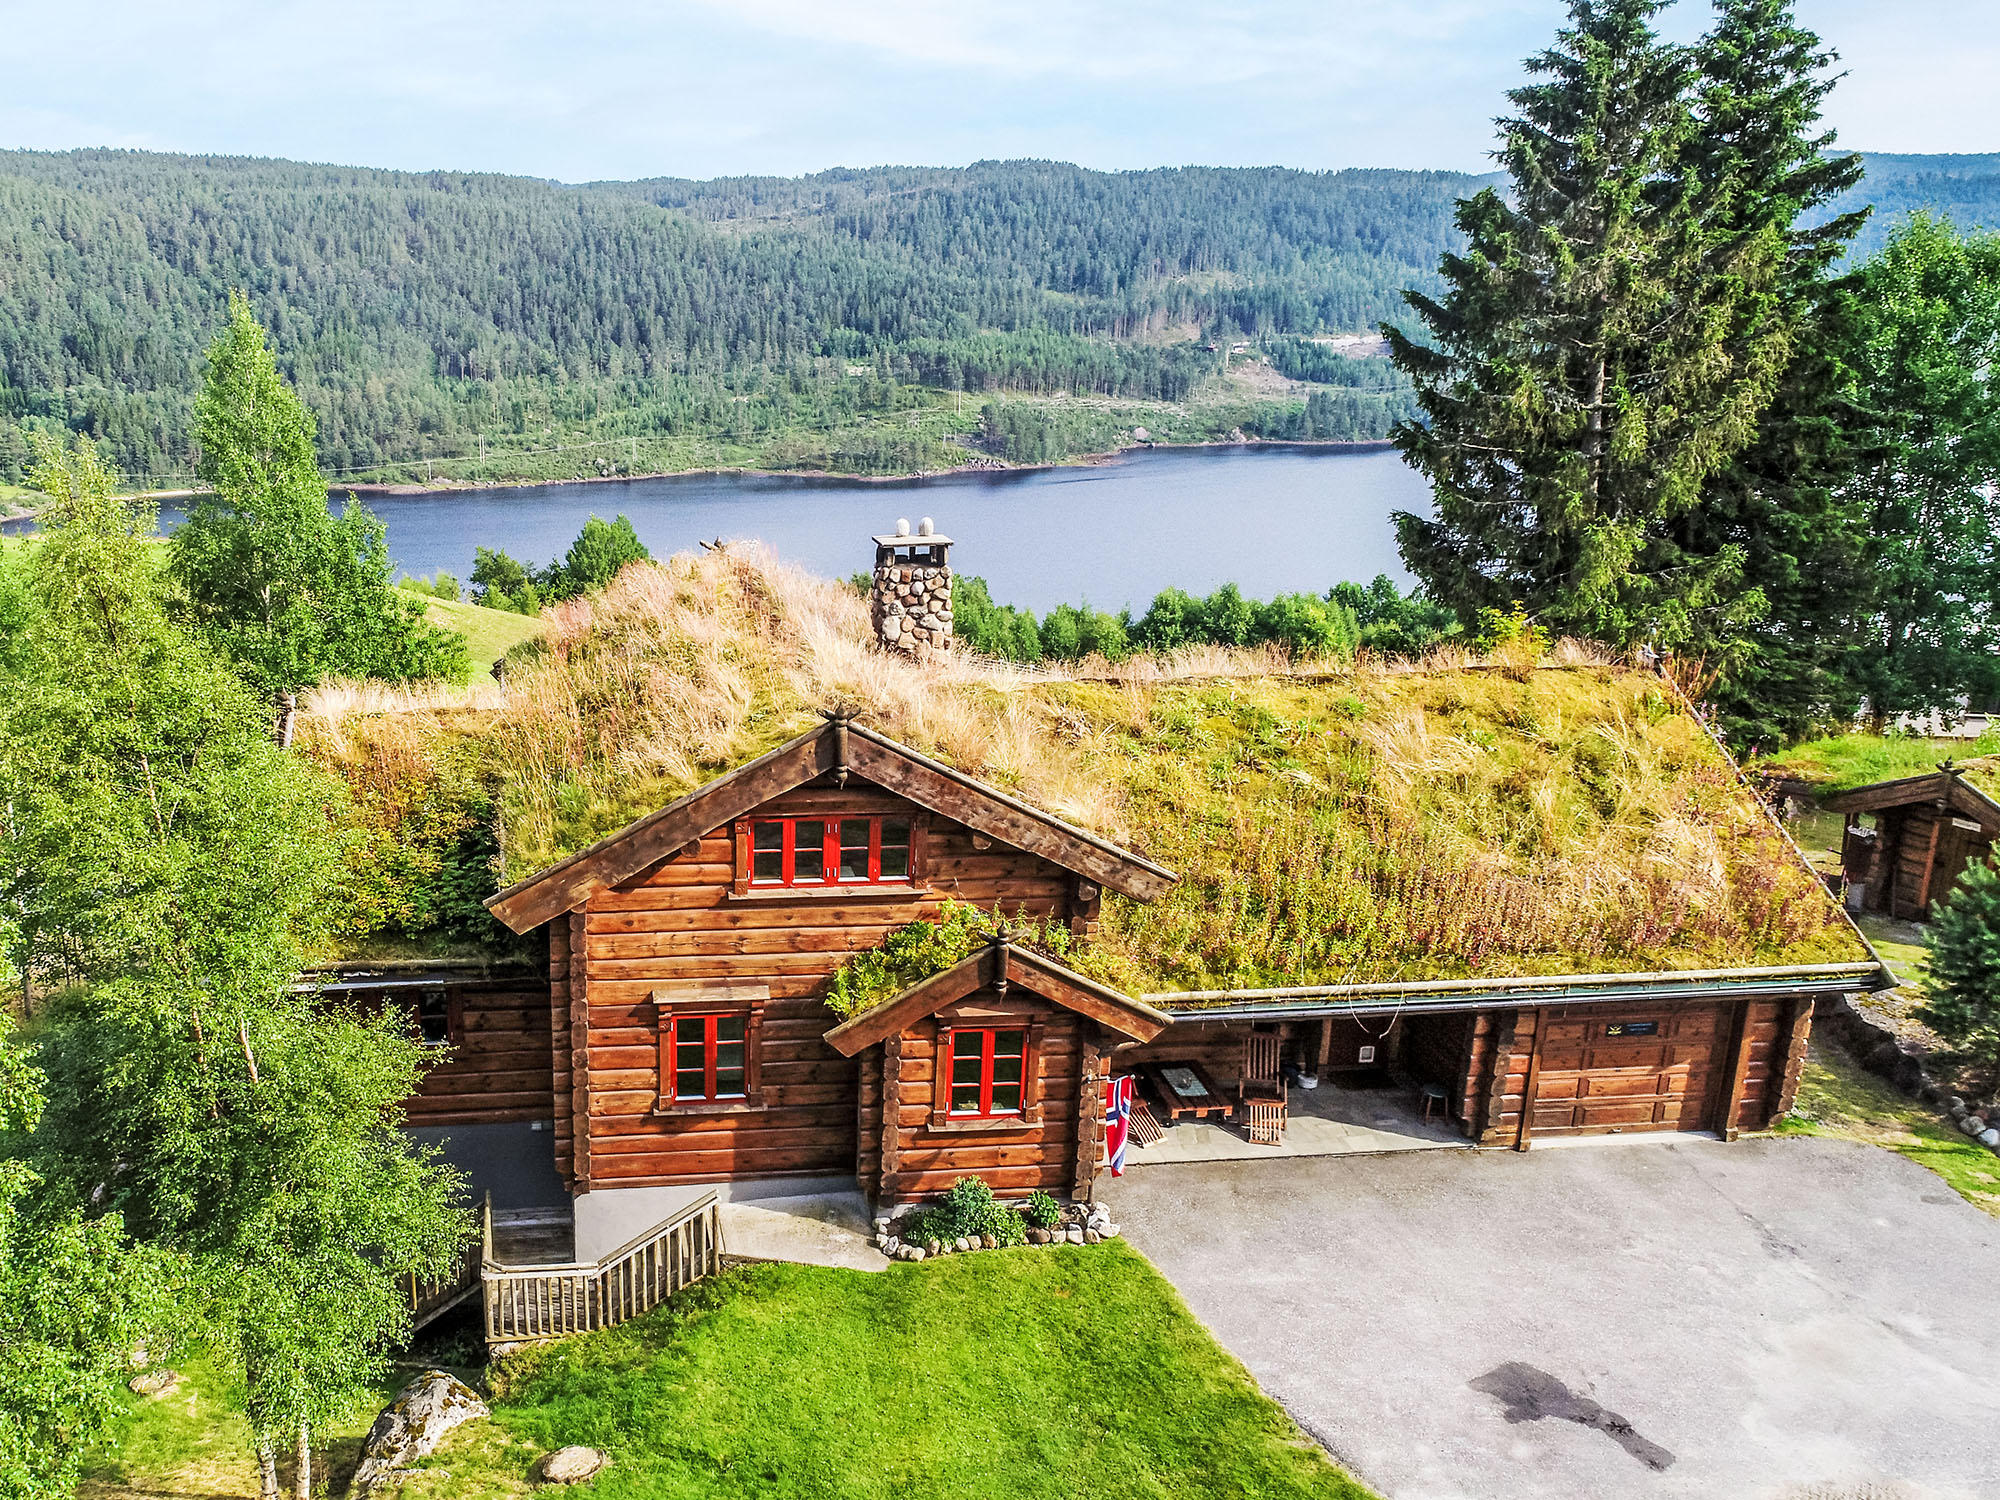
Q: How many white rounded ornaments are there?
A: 2